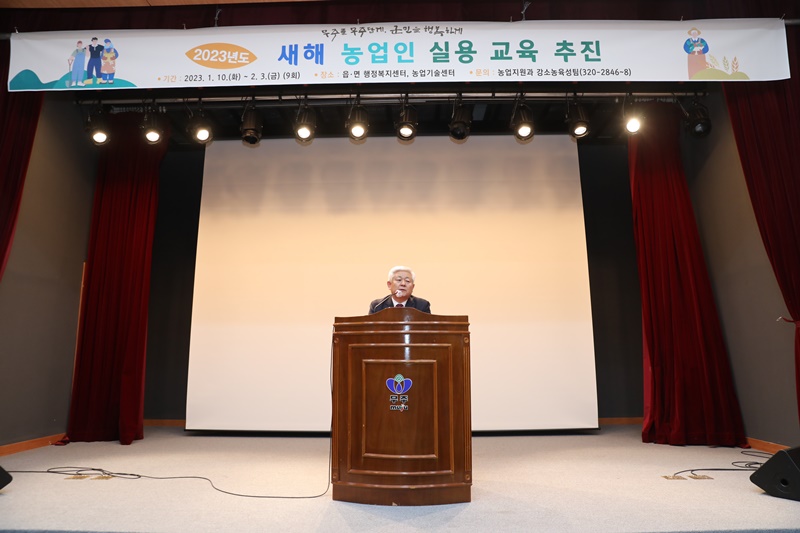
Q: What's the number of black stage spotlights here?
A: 12